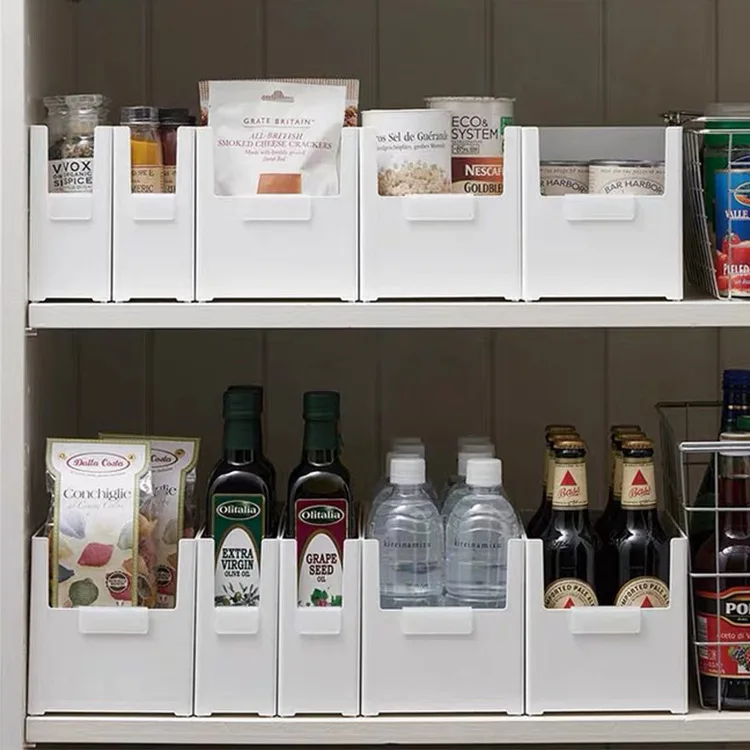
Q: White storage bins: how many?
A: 10